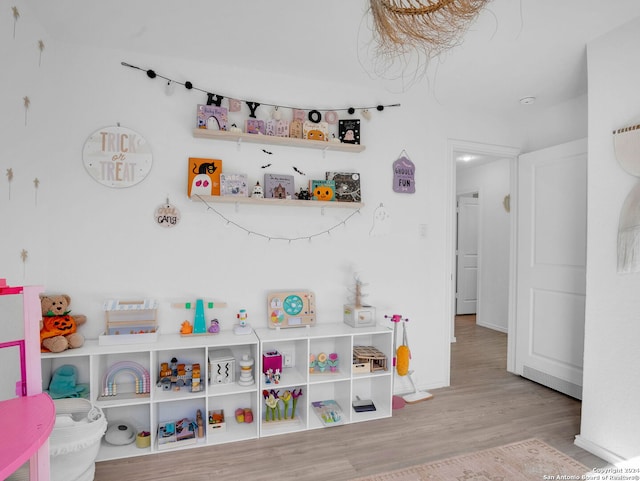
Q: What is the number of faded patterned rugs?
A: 1